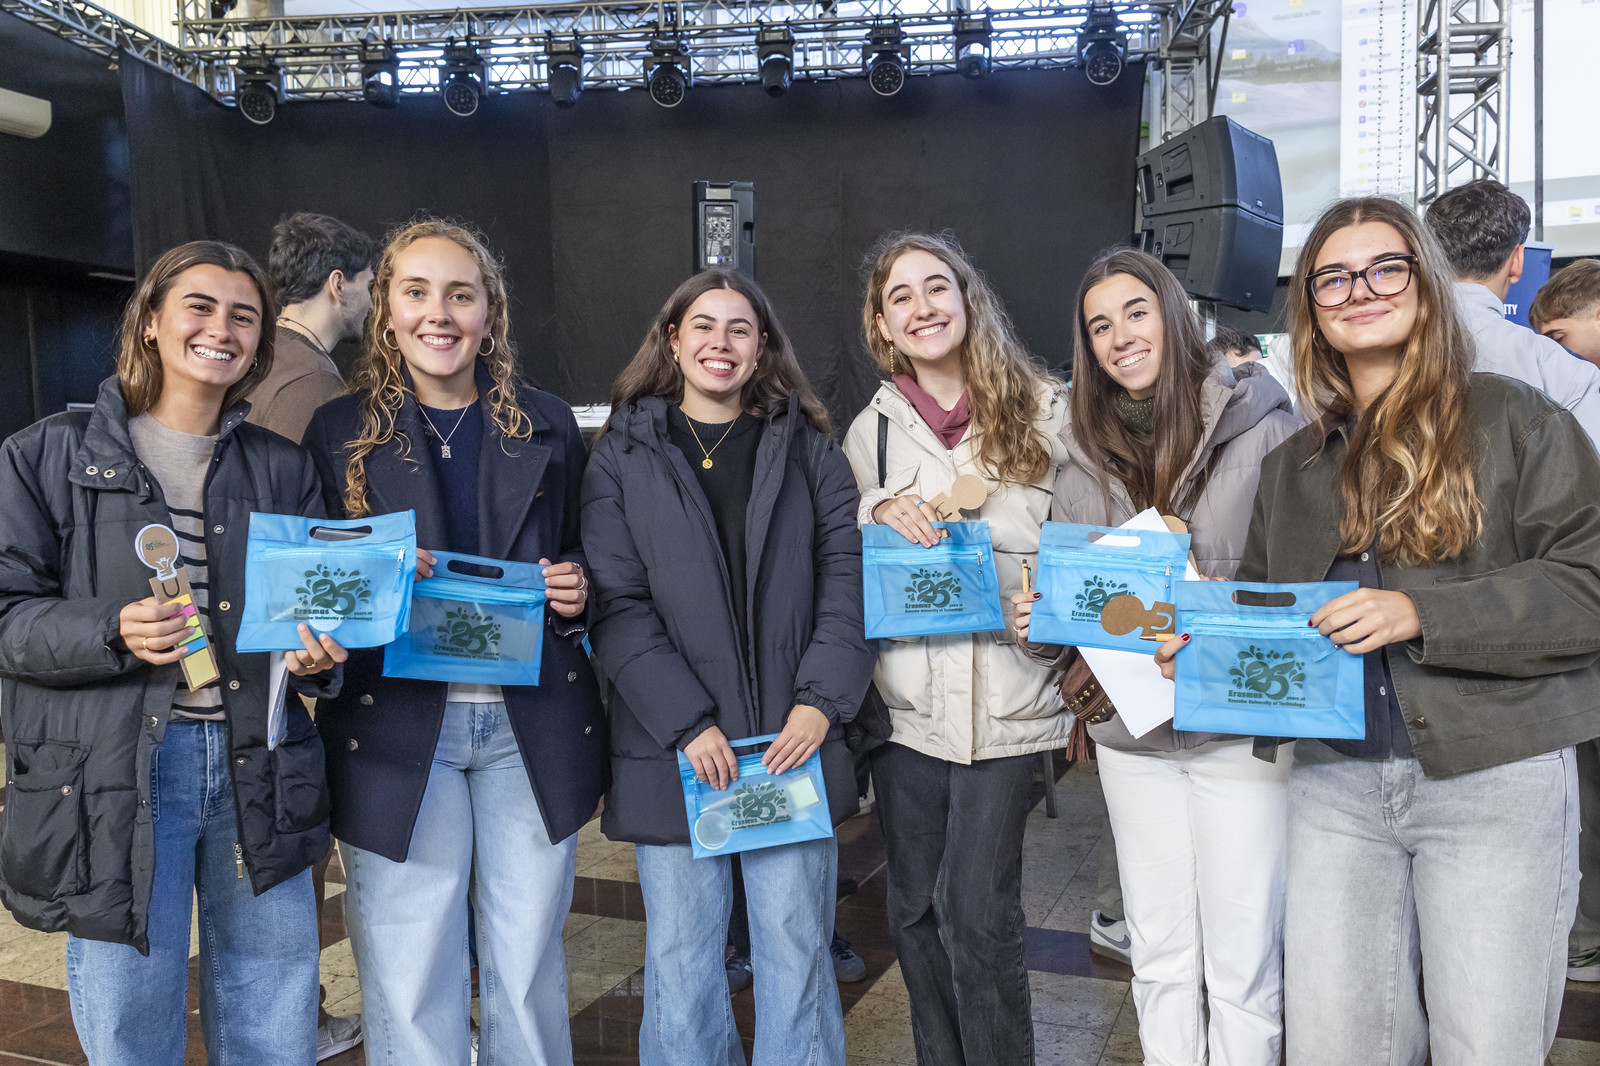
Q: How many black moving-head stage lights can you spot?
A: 9